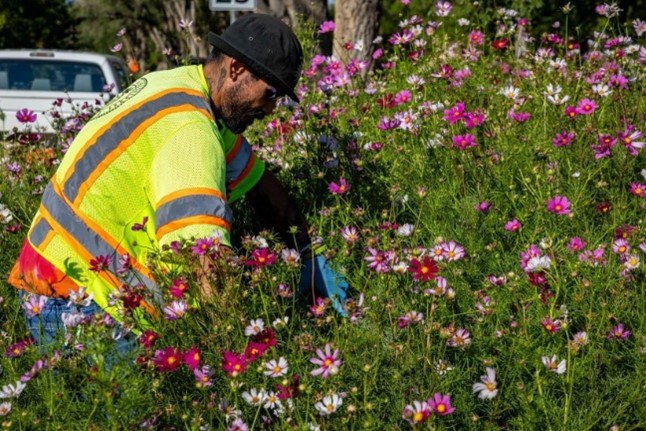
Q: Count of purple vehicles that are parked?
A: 0